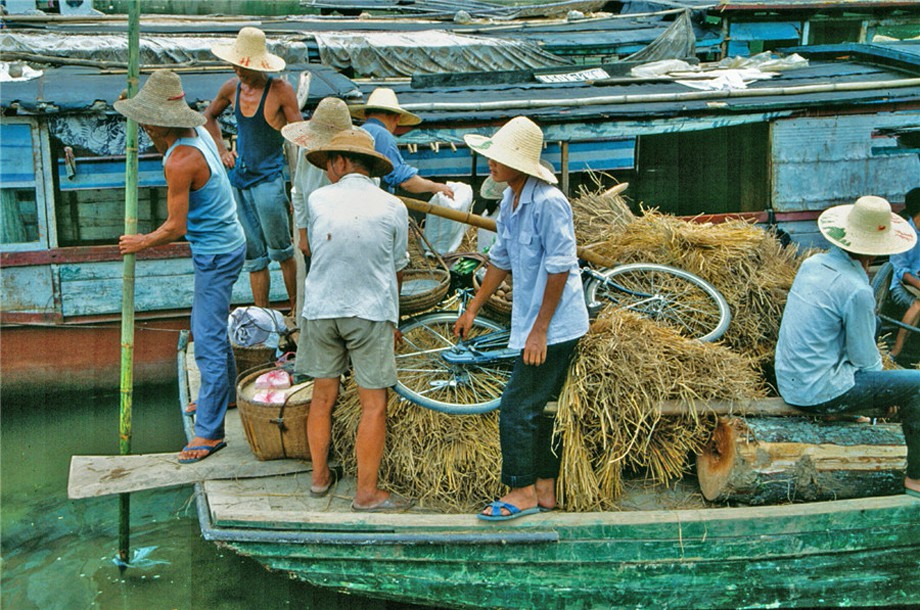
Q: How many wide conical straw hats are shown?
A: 8